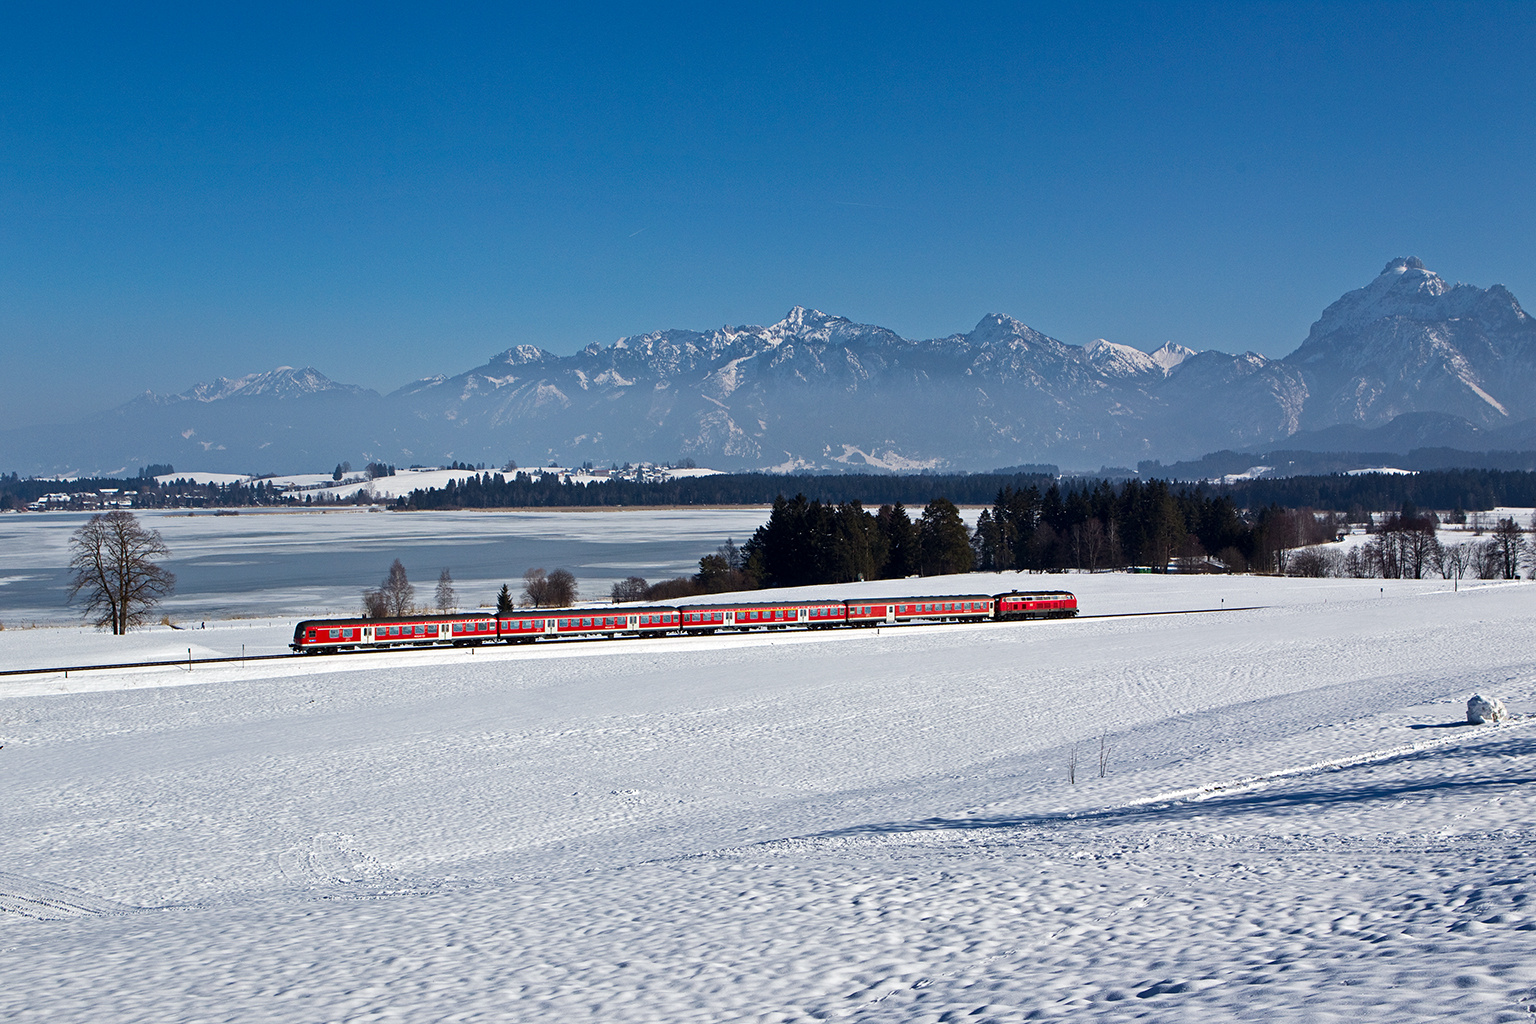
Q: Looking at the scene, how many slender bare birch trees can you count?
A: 2